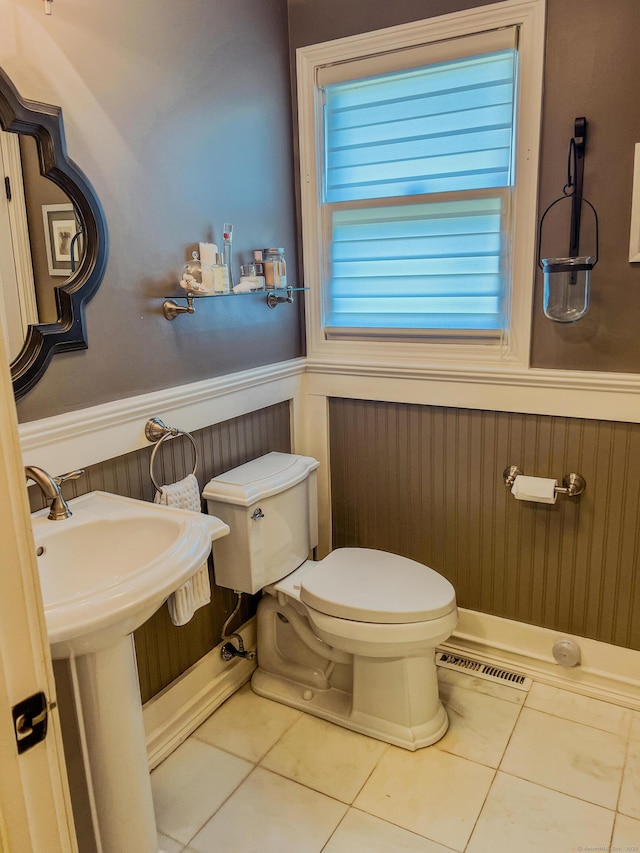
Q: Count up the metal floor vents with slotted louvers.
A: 1